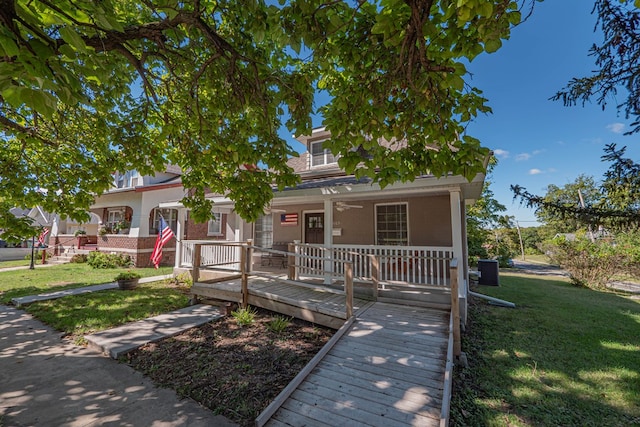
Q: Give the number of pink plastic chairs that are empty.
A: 0